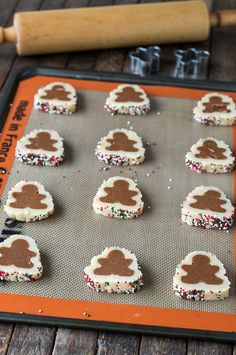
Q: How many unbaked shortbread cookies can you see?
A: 12